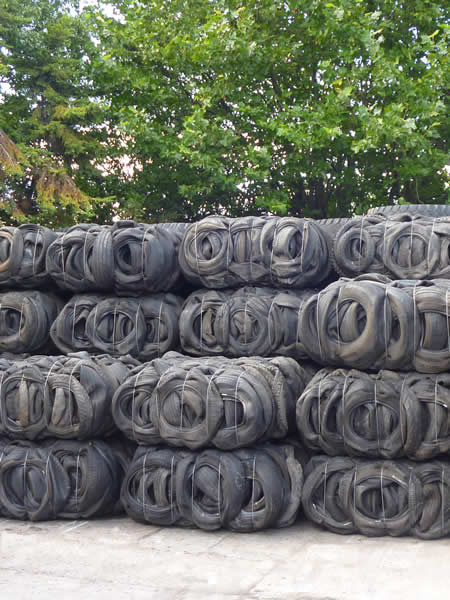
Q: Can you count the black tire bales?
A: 14